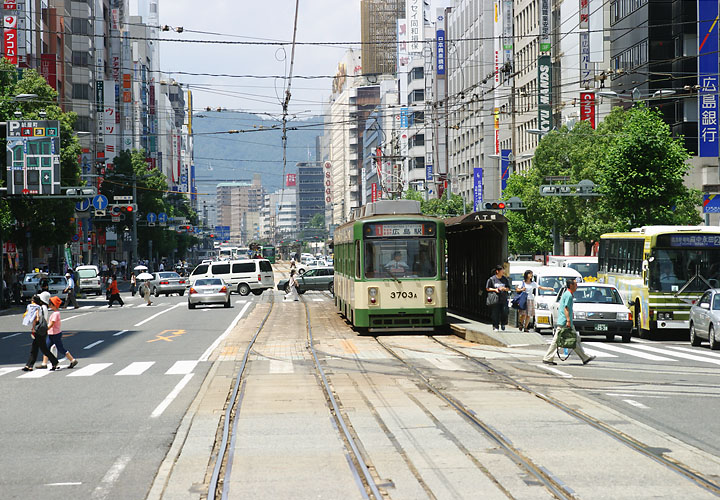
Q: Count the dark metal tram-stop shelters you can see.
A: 1